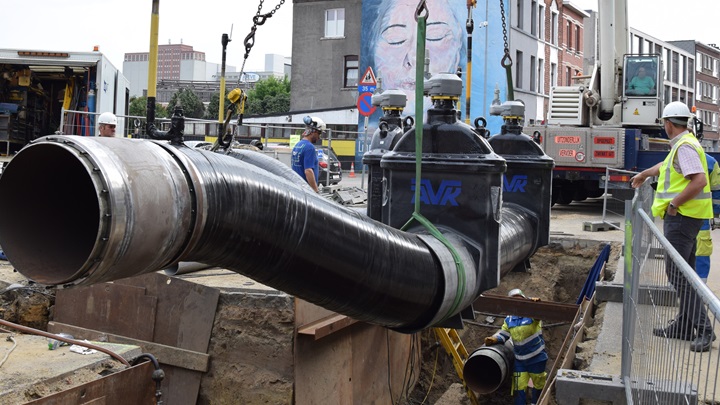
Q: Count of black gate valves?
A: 3